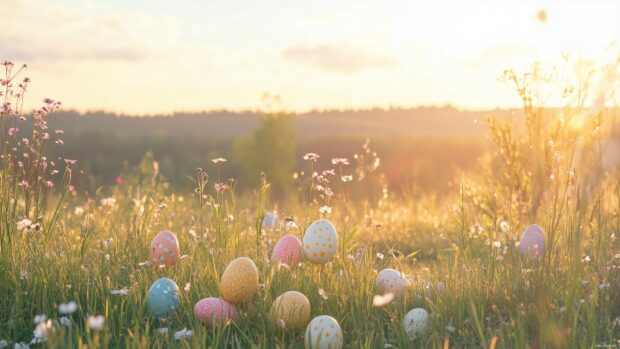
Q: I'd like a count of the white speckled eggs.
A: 4